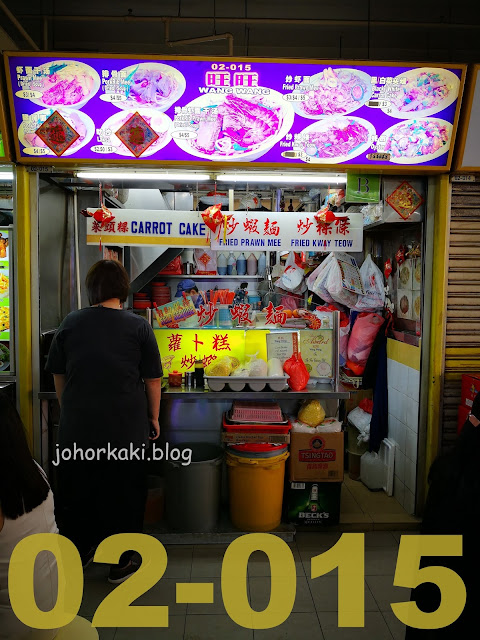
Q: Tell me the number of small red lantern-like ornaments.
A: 3